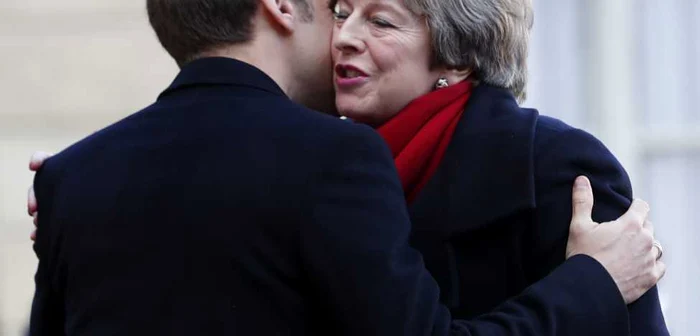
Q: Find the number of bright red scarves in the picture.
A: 1